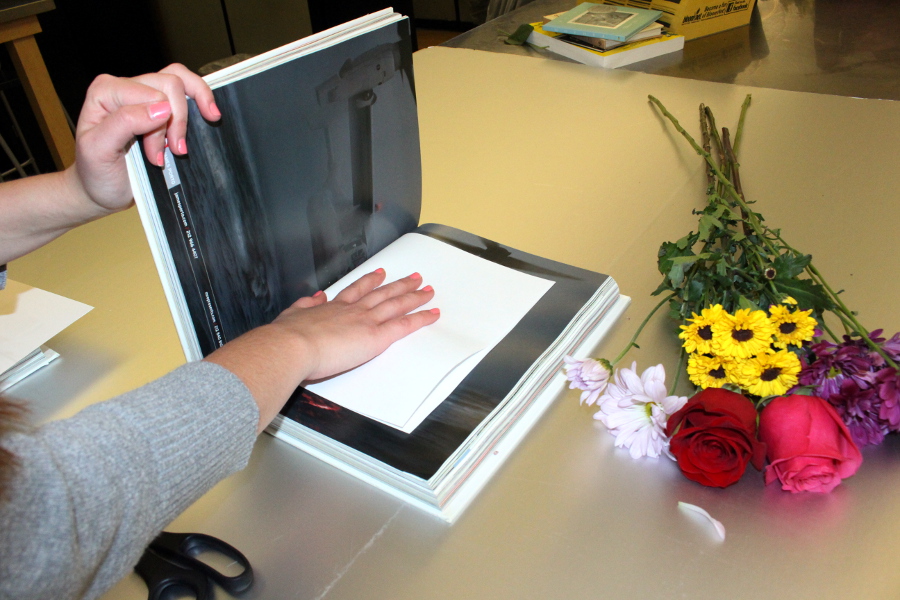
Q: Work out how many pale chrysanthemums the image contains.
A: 2